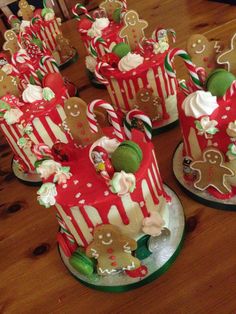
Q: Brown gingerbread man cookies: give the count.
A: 12